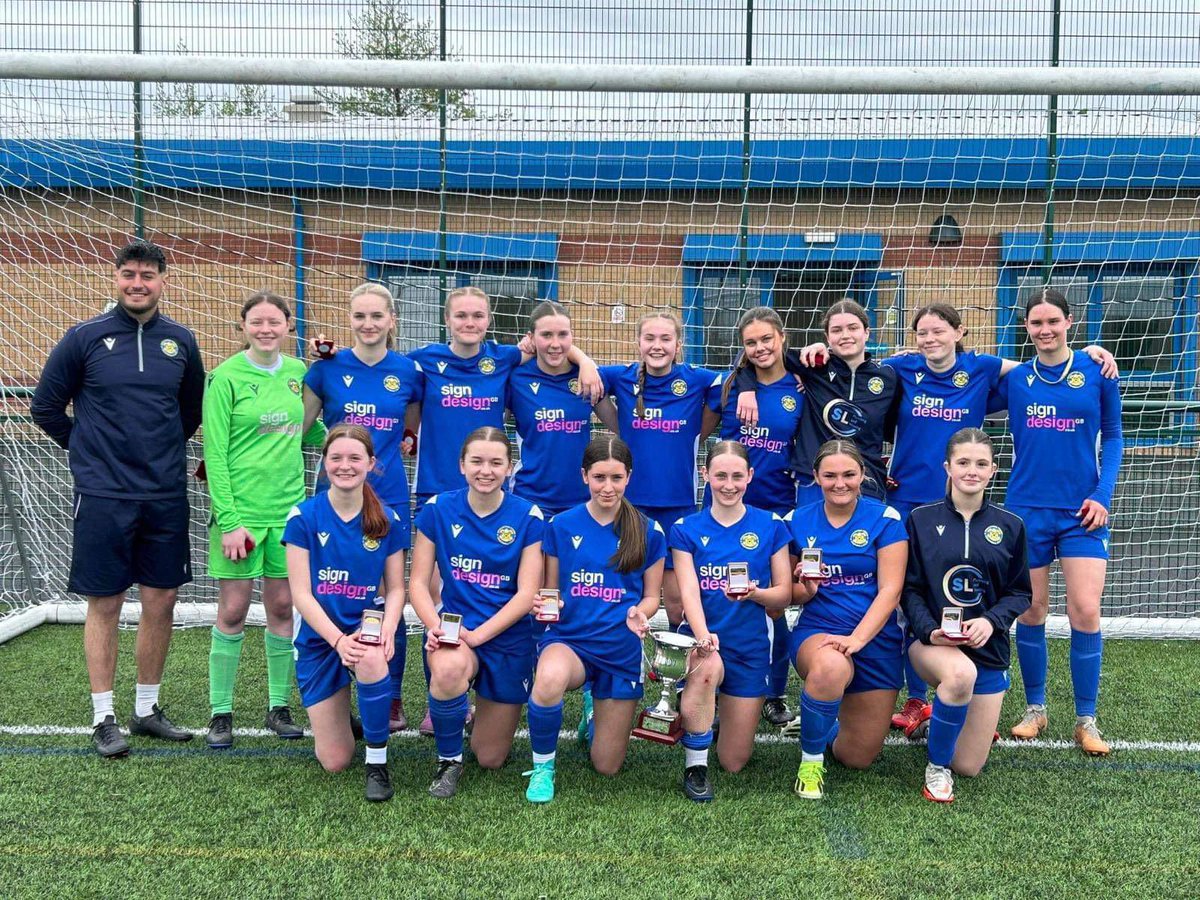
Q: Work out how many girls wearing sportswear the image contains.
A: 15